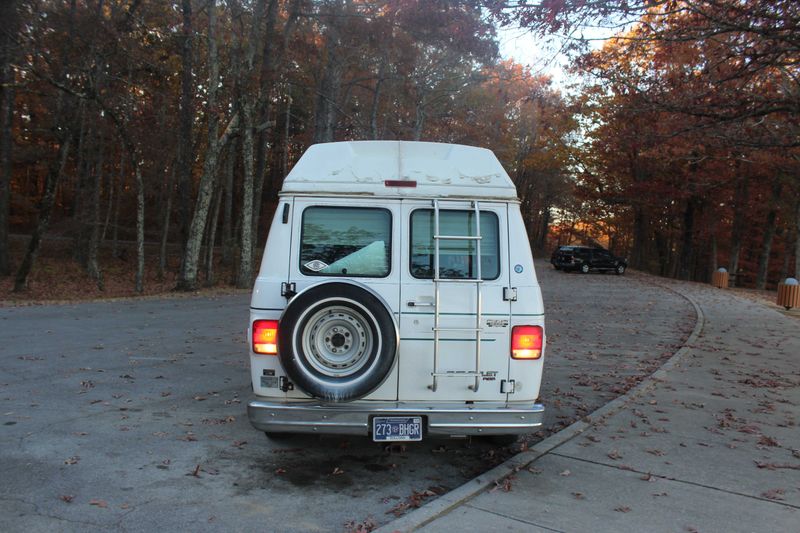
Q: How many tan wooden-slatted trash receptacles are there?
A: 2